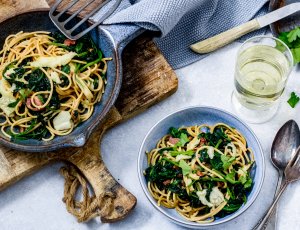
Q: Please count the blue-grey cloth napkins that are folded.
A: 1